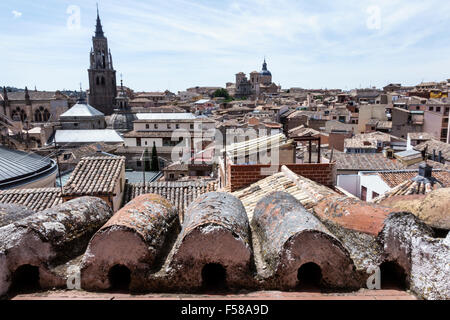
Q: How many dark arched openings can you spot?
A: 5